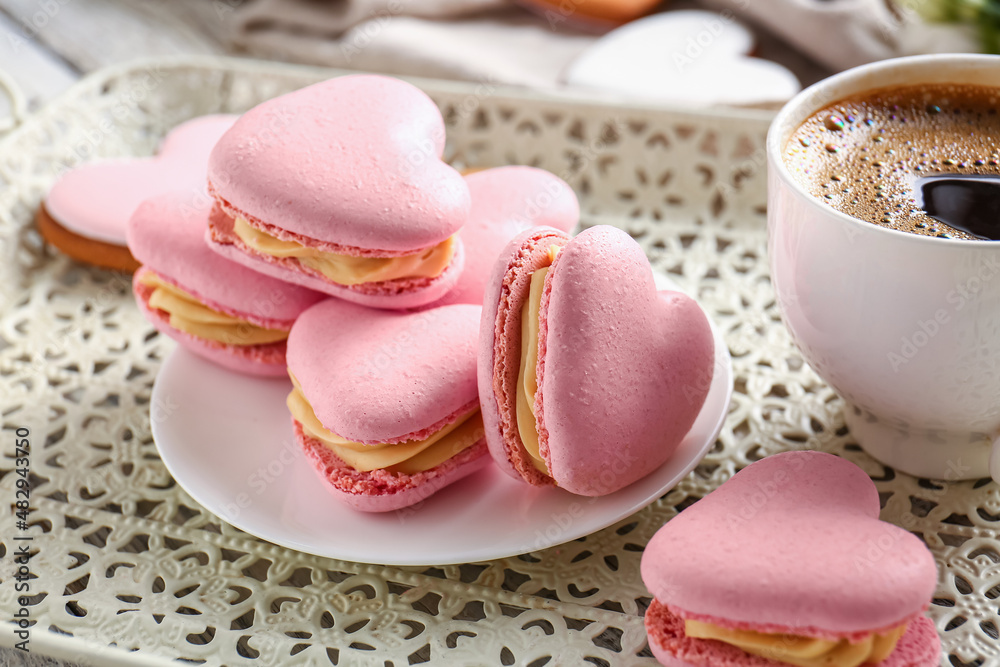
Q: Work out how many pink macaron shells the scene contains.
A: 11